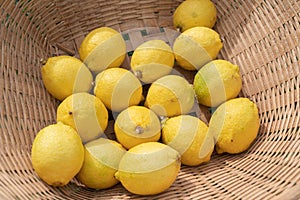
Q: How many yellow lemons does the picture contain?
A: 15